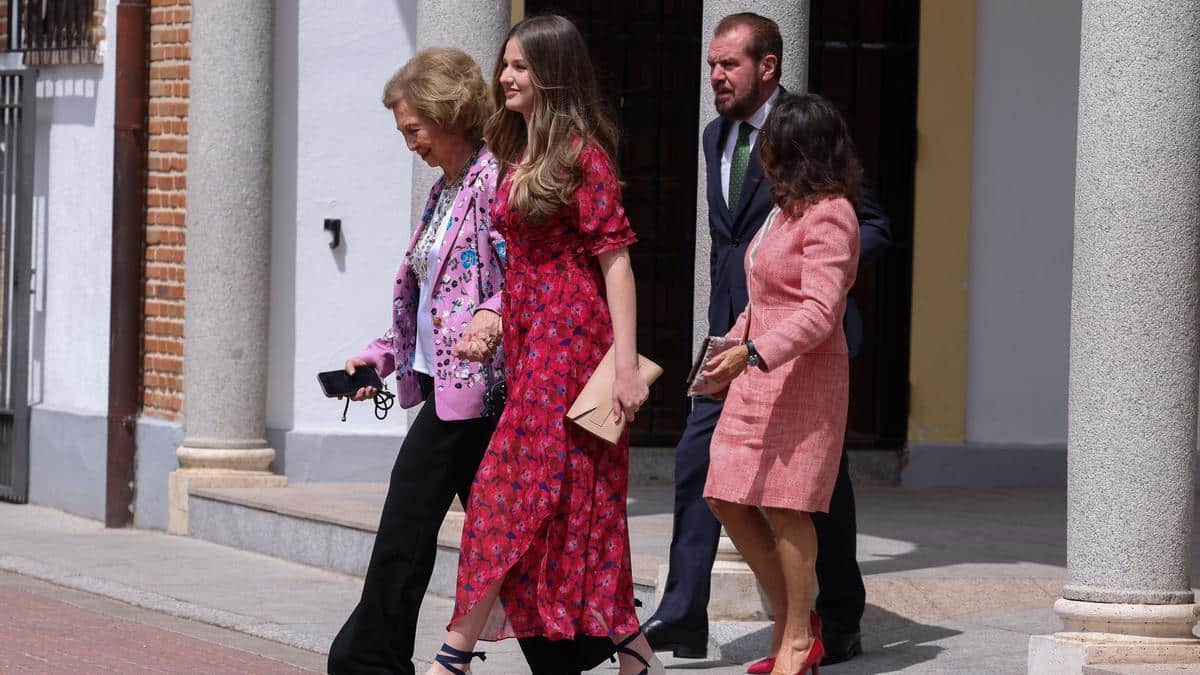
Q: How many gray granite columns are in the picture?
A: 4